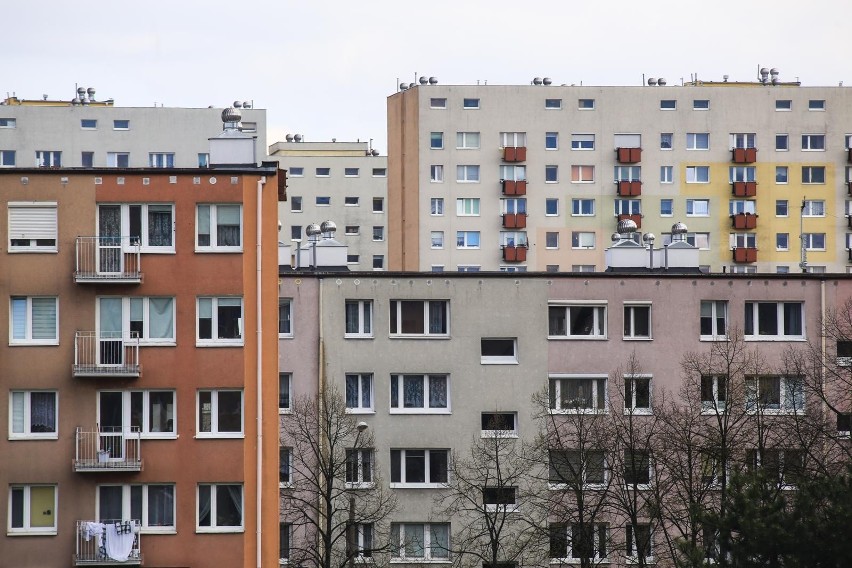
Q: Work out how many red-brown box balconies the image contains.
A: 11